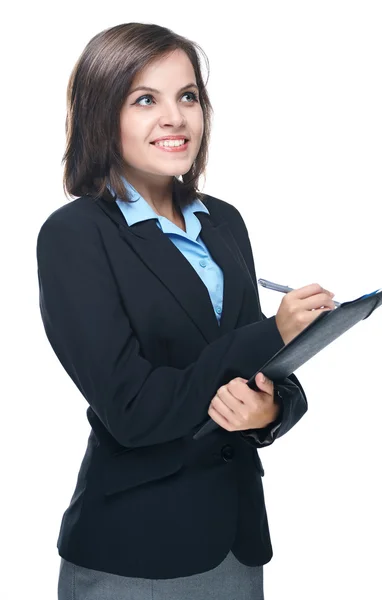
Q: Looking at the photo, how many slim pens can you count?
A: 1